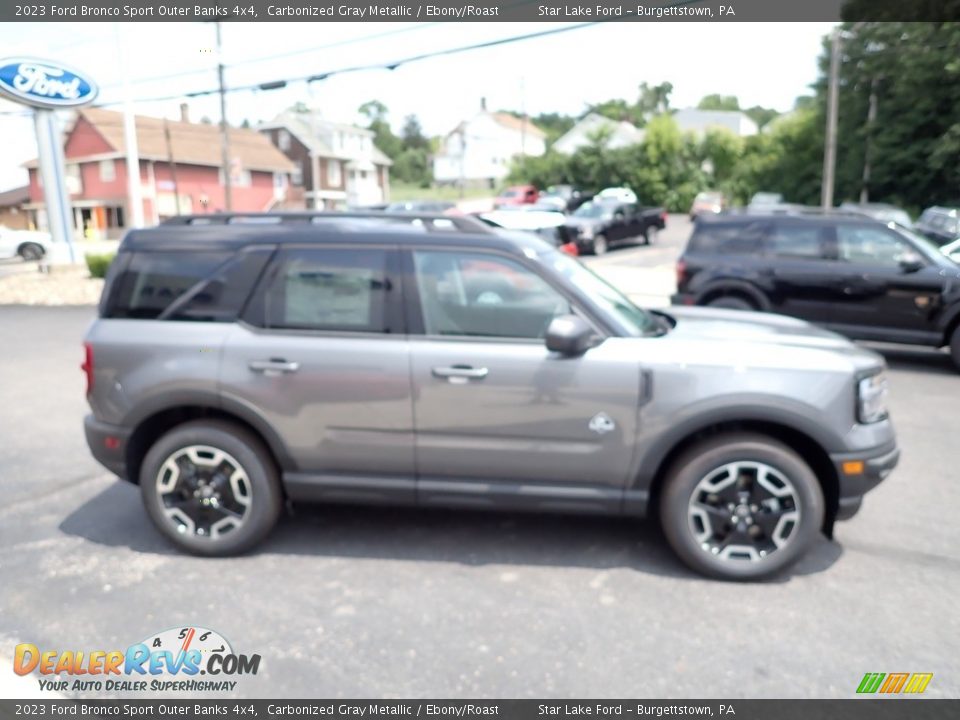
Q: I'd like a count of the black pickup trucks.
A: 1